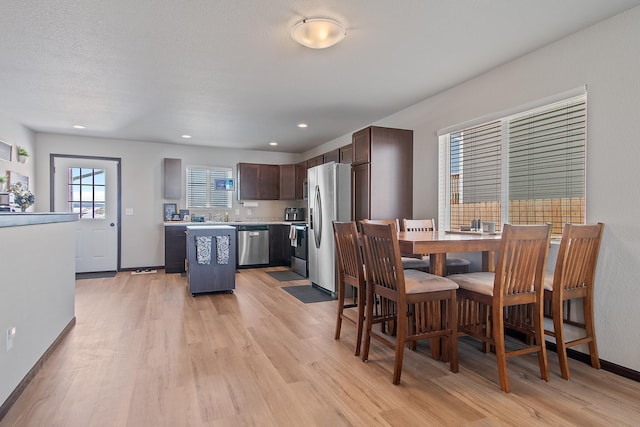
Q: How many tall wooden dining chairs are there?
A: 6